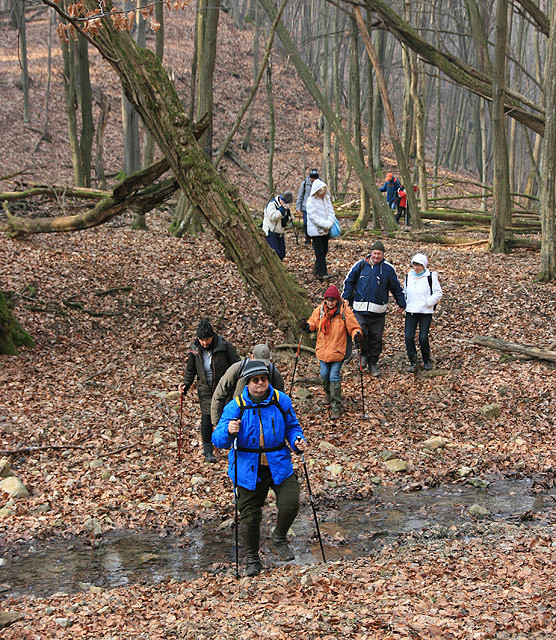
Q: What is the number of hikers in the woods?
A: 11